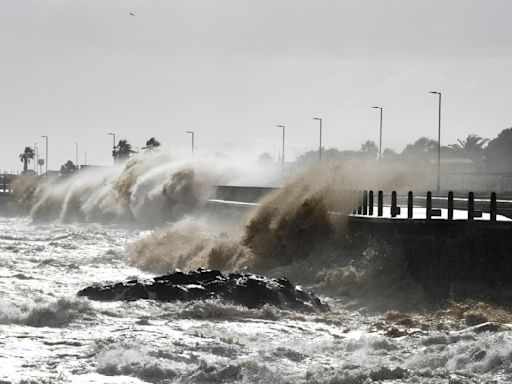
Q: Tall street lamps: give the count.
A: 7